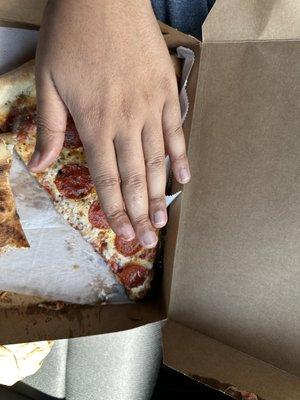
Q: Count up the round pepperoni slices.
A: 5